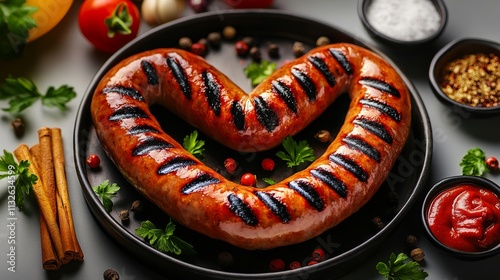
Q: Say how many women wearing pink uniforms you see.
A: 0